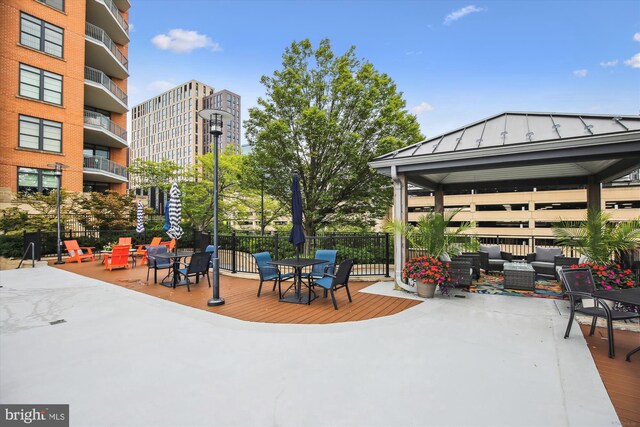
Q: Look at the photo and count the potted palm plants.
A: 2